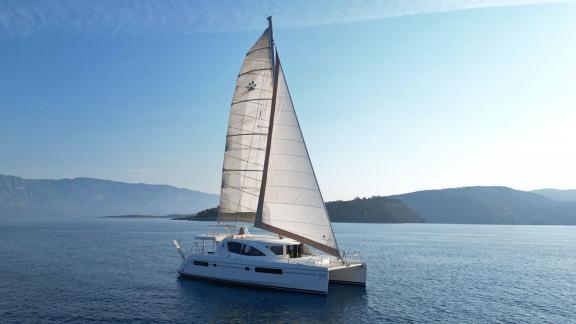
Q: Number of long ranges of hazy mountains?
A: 2